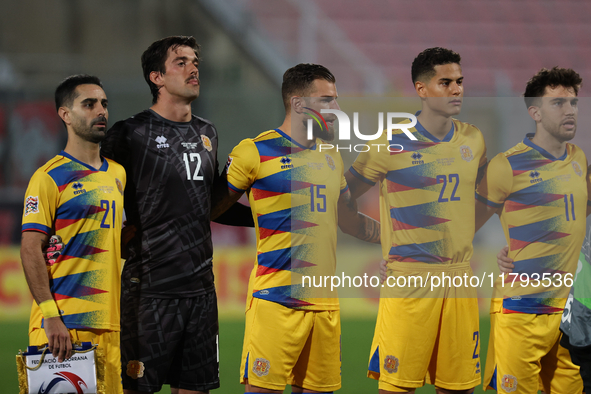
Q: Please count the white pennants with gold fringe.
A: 1